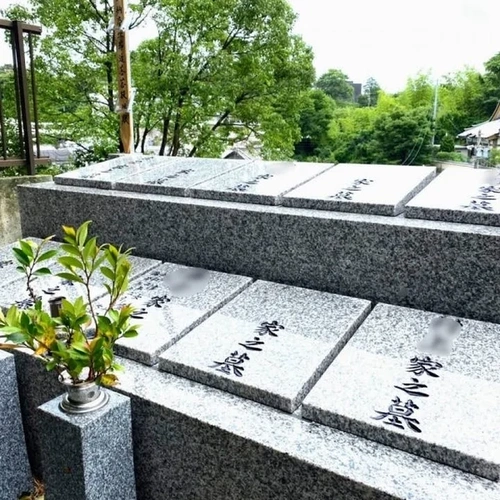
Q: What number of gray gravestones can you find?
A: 10